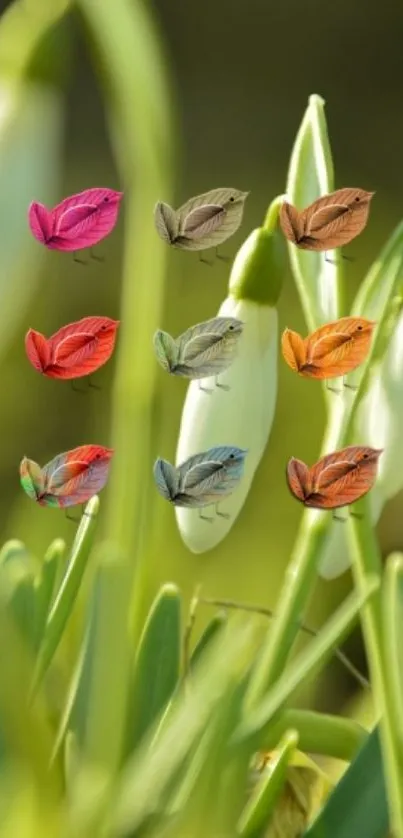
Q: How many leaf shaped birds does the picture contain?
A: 9